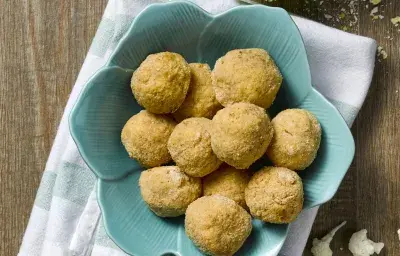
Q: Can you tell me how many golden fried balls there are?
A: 11